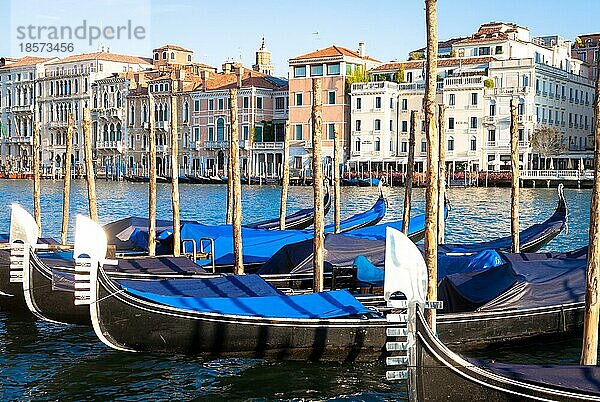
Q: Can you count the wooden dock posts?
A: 15